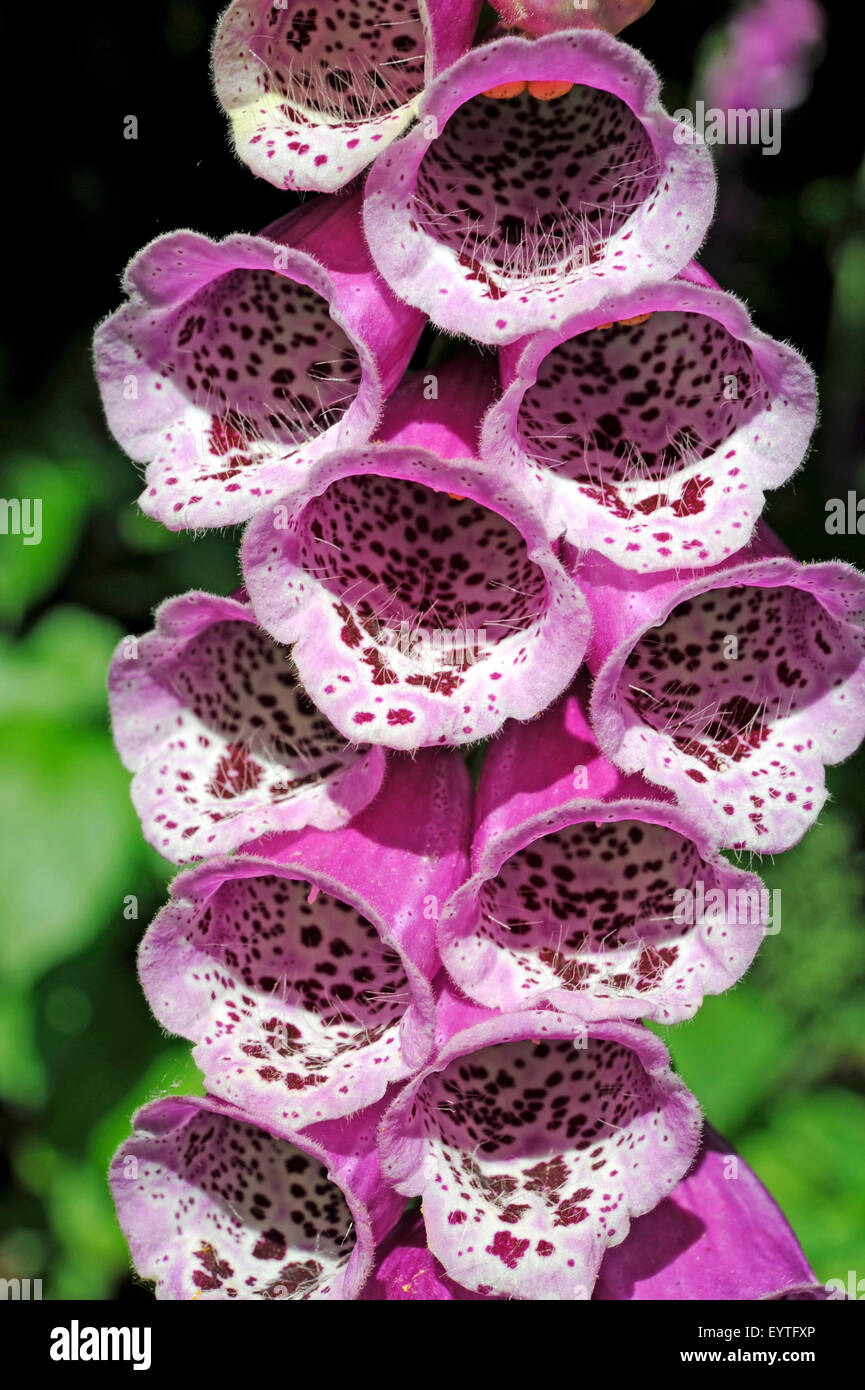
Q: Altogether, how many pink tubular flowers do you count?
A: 11